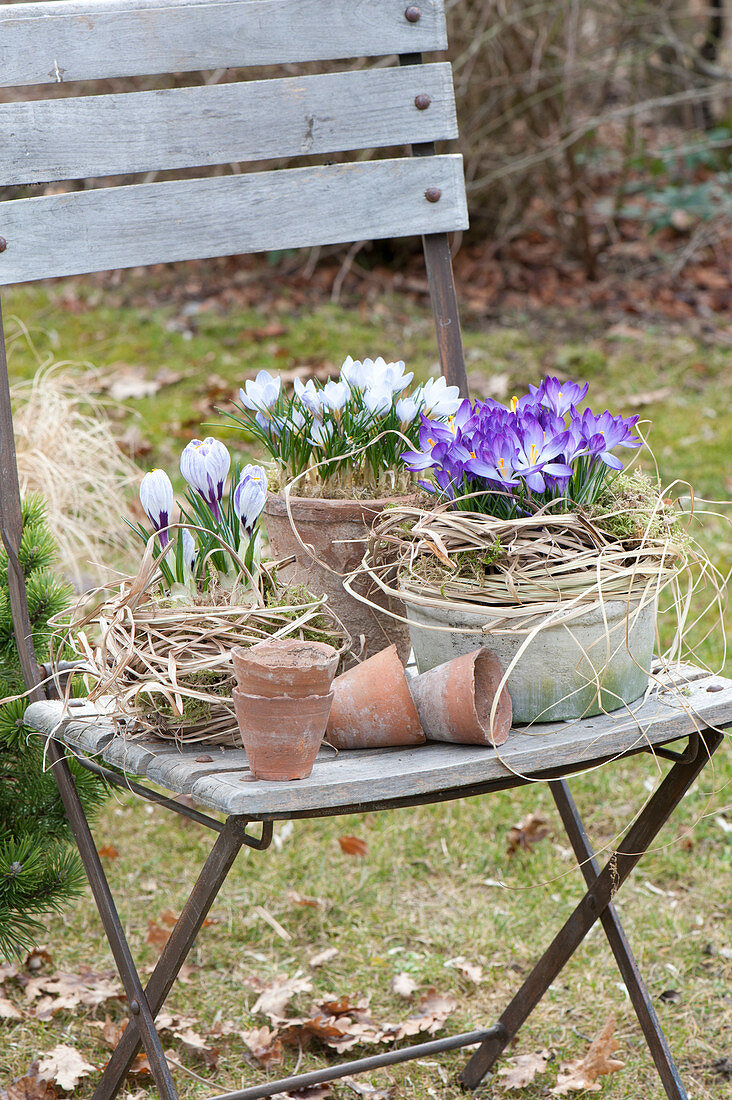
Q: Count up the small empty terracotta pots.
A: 4